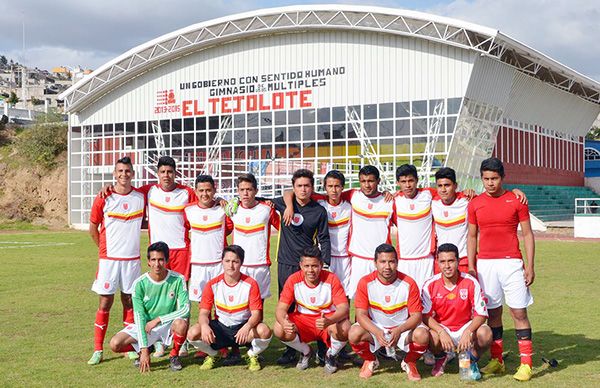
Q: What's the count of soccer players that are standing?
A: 10